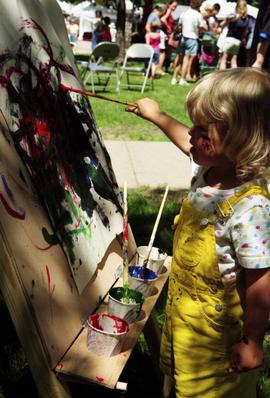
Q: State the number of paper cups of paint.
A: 4